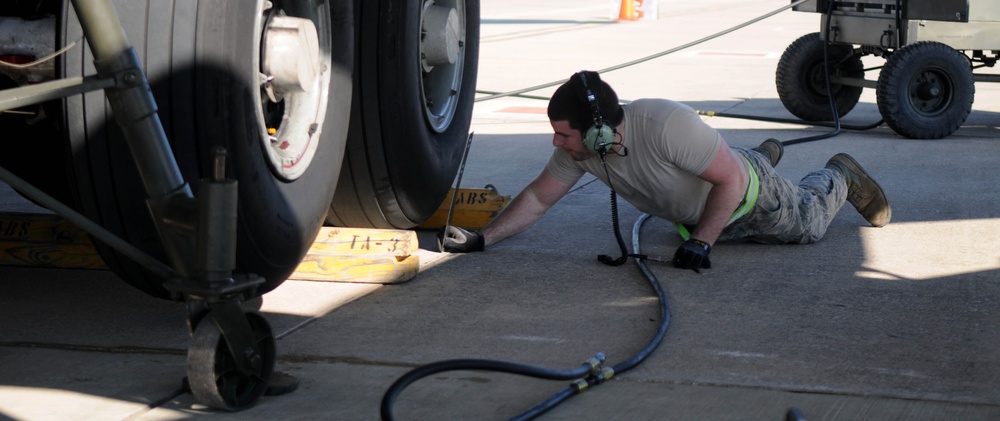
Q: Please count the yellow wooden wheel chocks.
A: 3